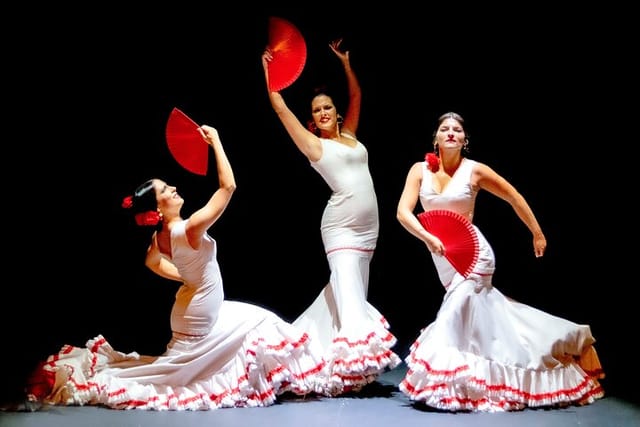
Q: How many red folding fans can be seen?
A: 3